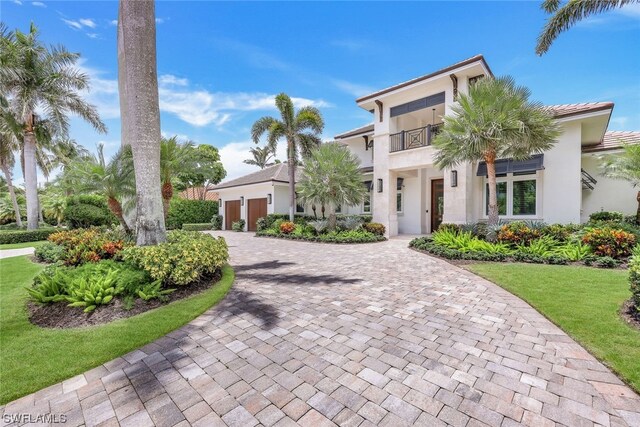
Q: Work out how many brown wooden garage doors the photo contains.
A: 2